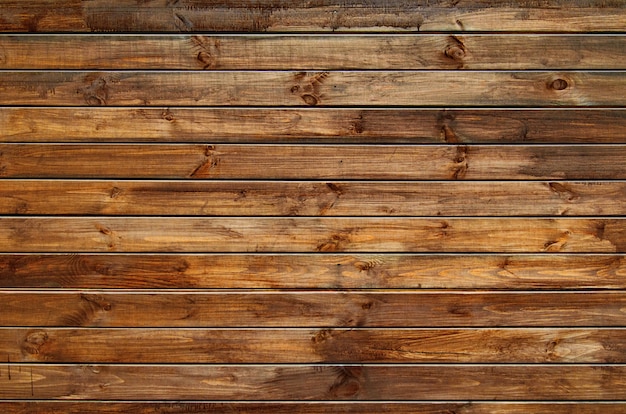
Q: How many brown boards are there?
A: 12